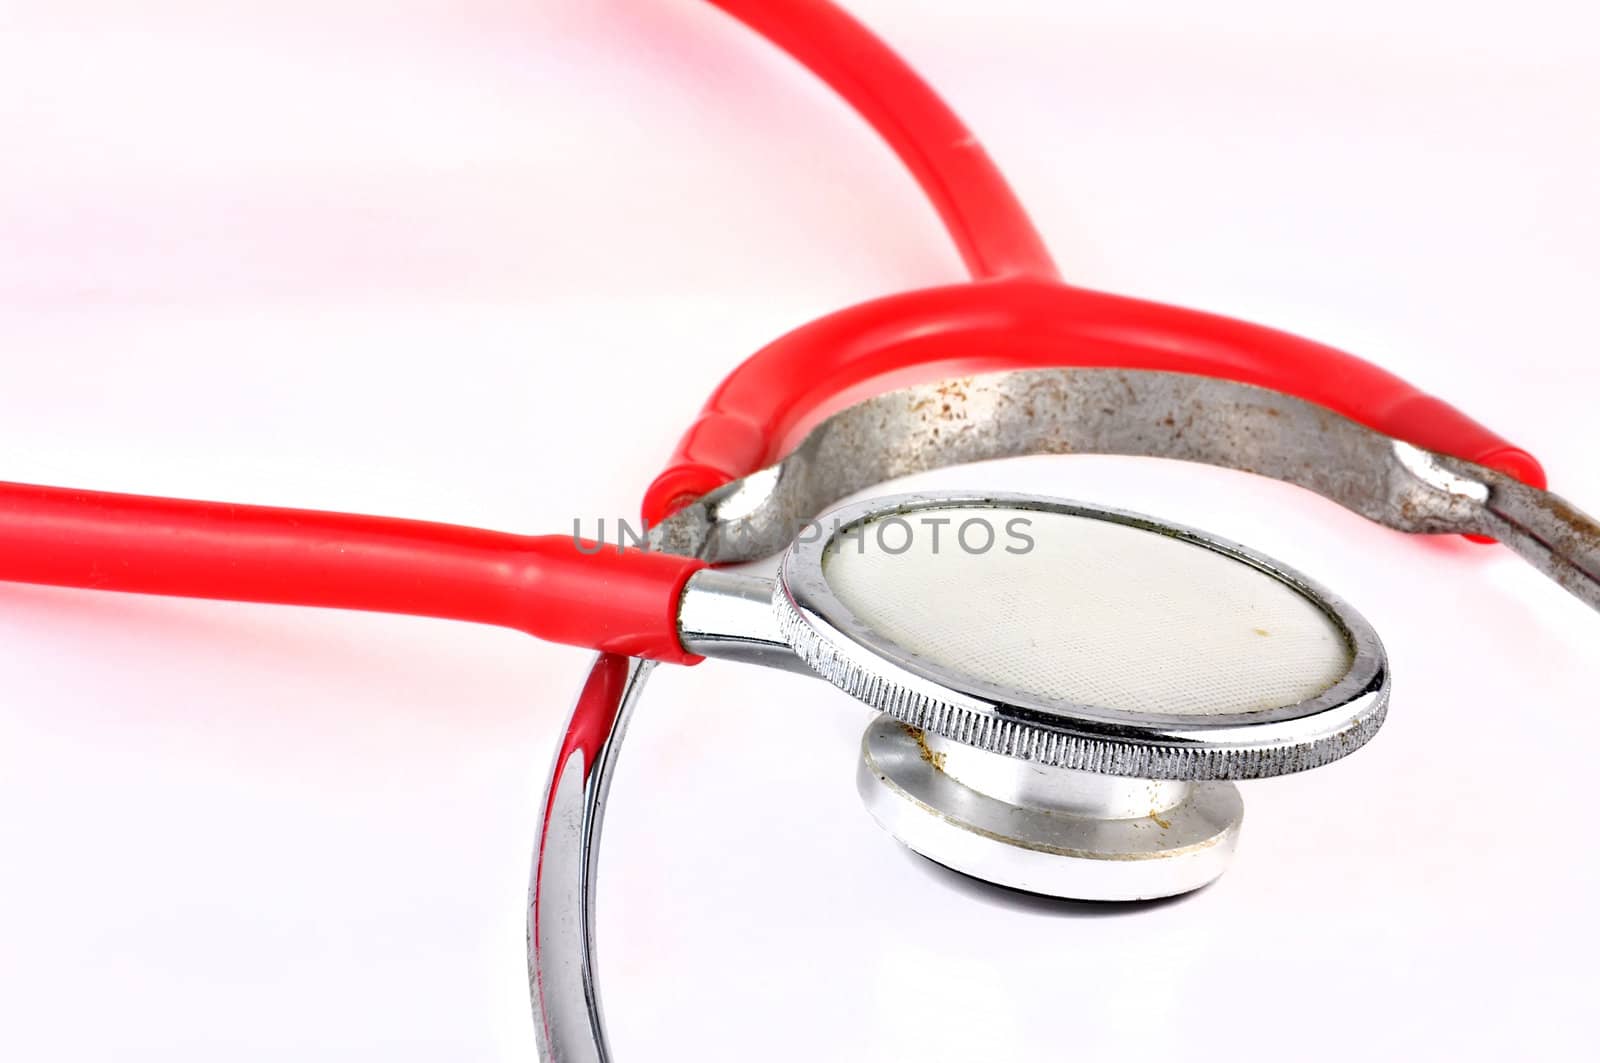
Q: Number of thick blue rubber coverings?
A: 0